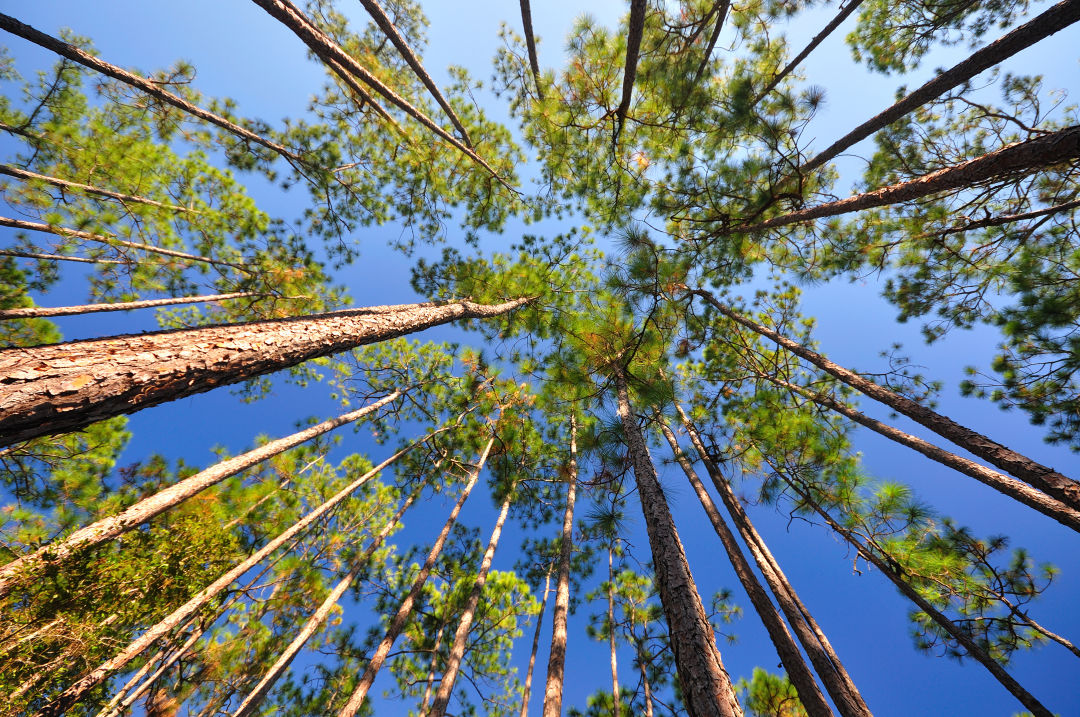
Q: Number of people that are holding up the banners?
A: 0